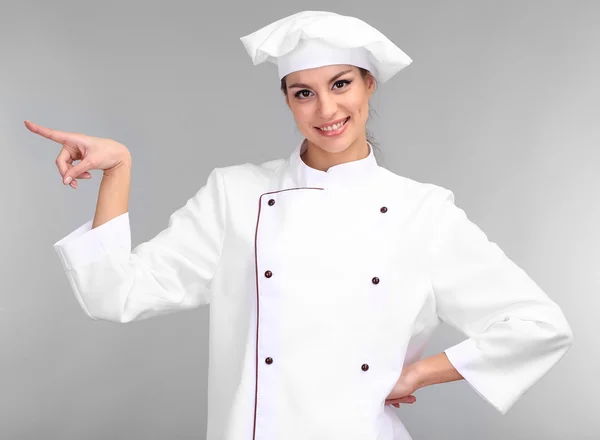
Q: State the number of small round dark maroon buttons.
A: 6